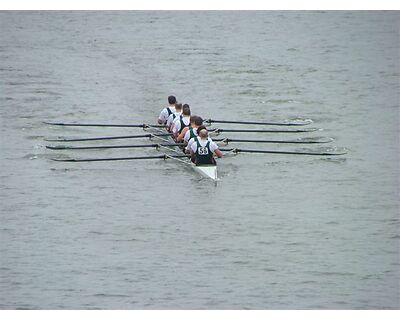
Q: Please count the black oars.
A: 8